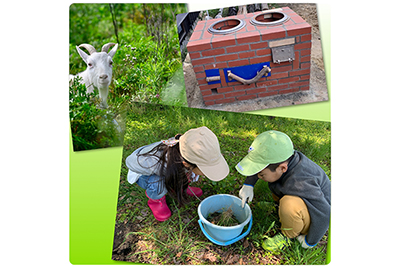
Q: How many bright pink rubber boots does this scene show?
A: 2